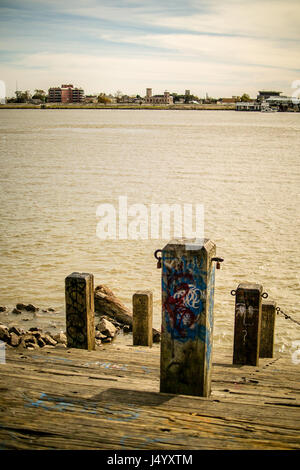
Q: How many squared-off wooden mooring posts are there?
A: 5